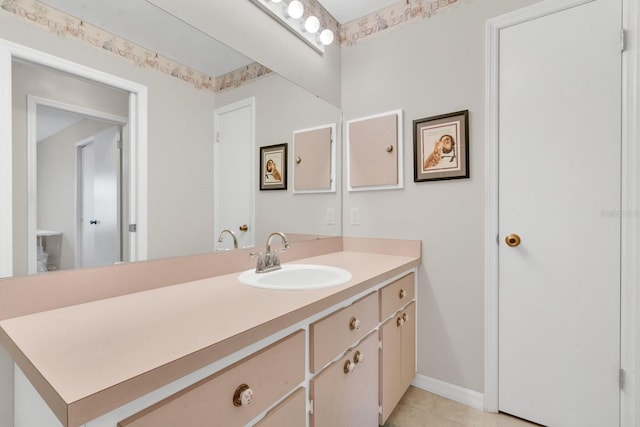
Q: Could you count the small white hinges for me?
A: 3